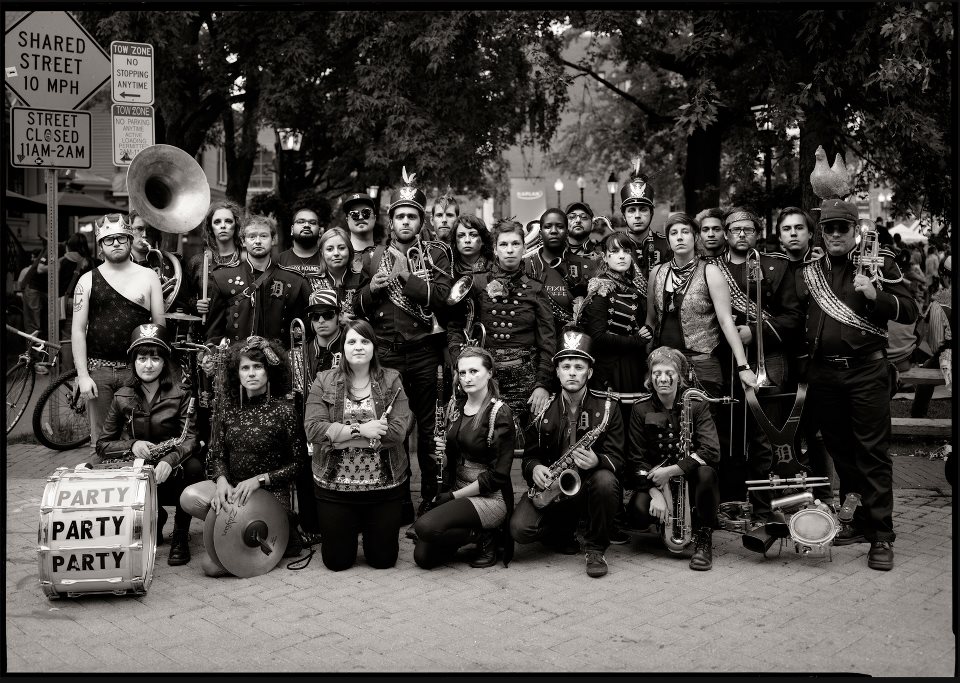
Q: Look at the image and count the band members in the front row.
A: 6